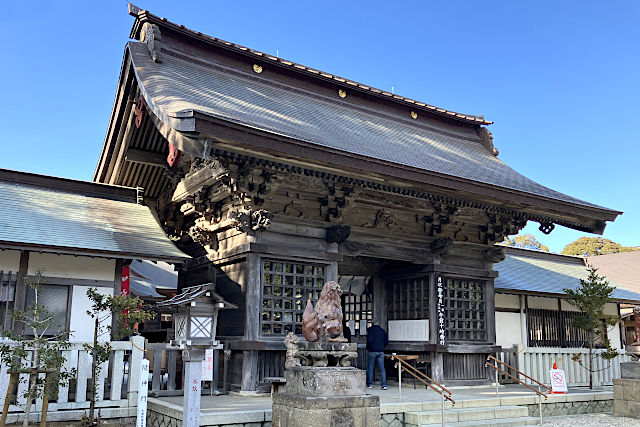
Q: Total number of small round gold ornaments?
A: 3